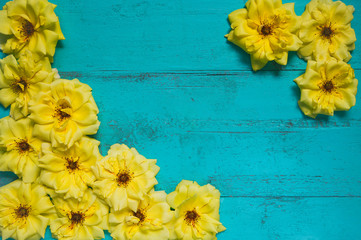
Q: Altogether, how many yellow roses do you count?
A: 13